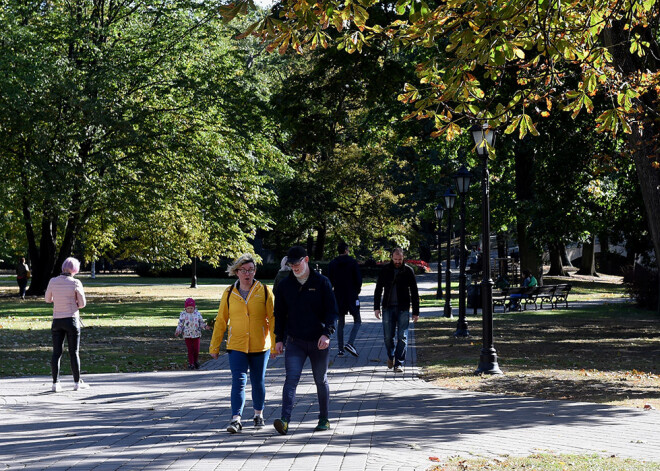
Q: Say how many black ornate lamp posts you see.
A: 4